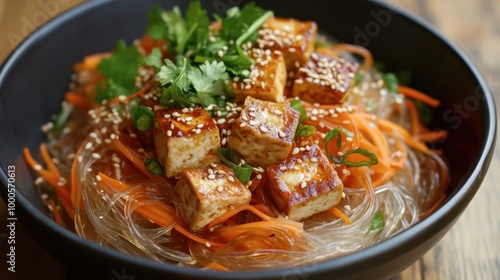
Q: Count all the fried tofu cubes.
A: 7